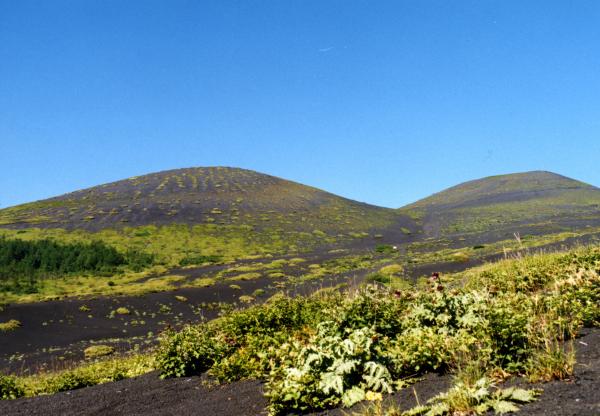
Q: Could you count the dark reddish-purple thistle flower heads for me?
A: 3